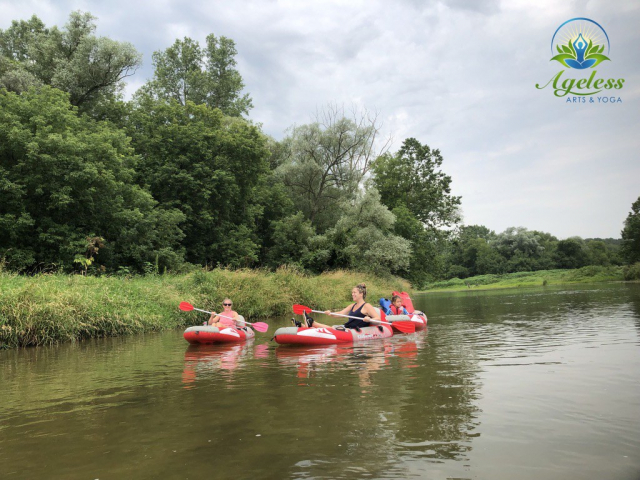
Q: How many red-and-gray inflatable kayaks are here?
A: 3